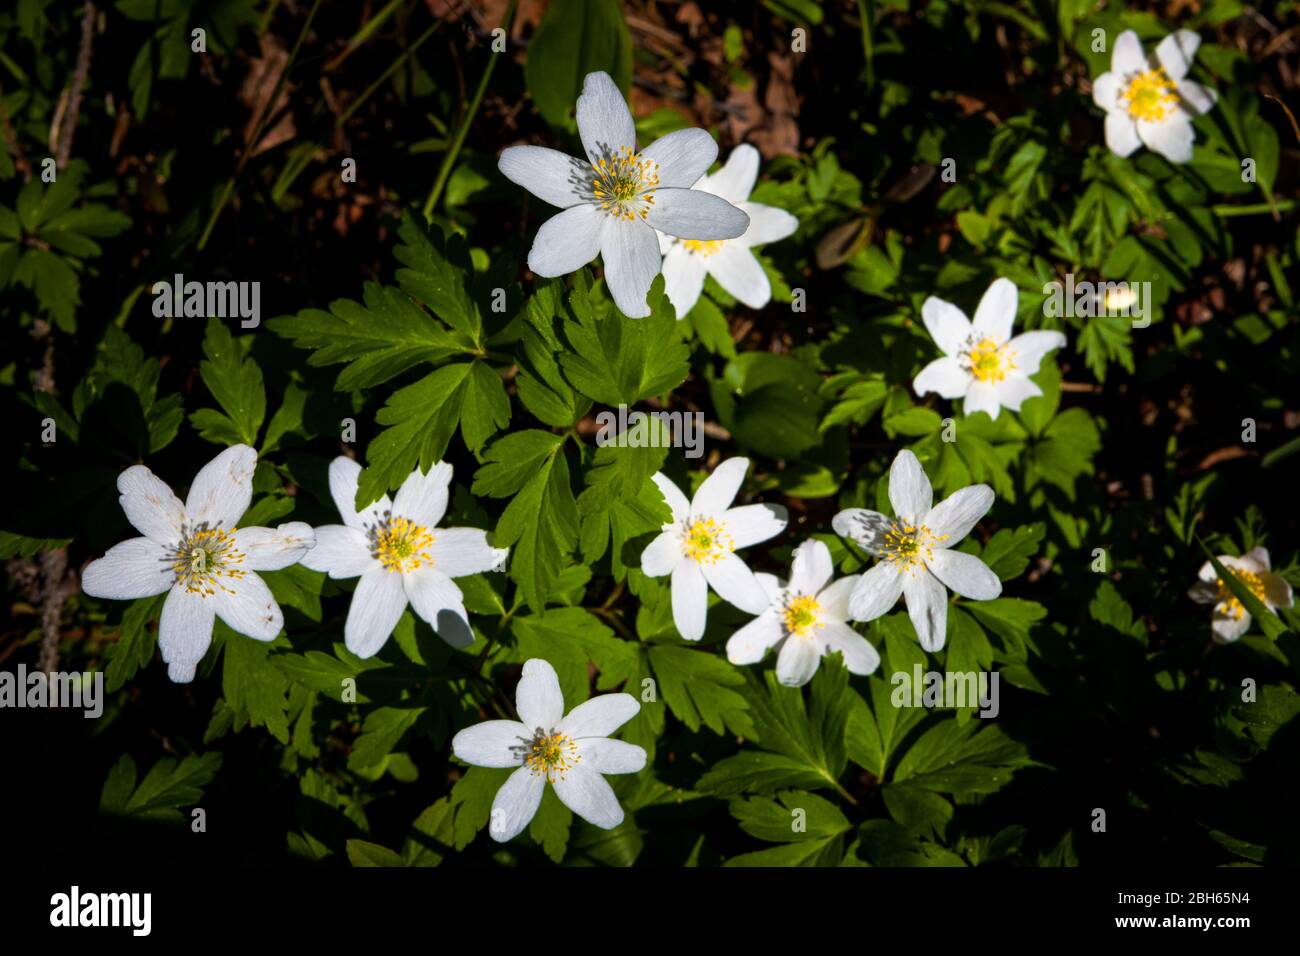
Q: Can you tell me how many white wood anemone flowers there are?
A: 11